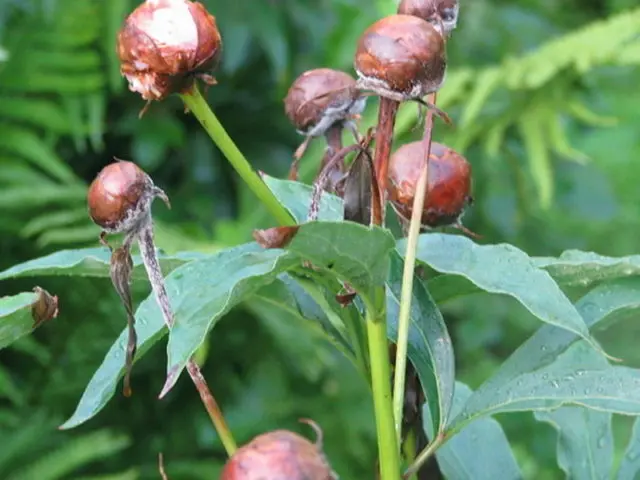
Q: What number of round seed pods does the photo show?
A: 7